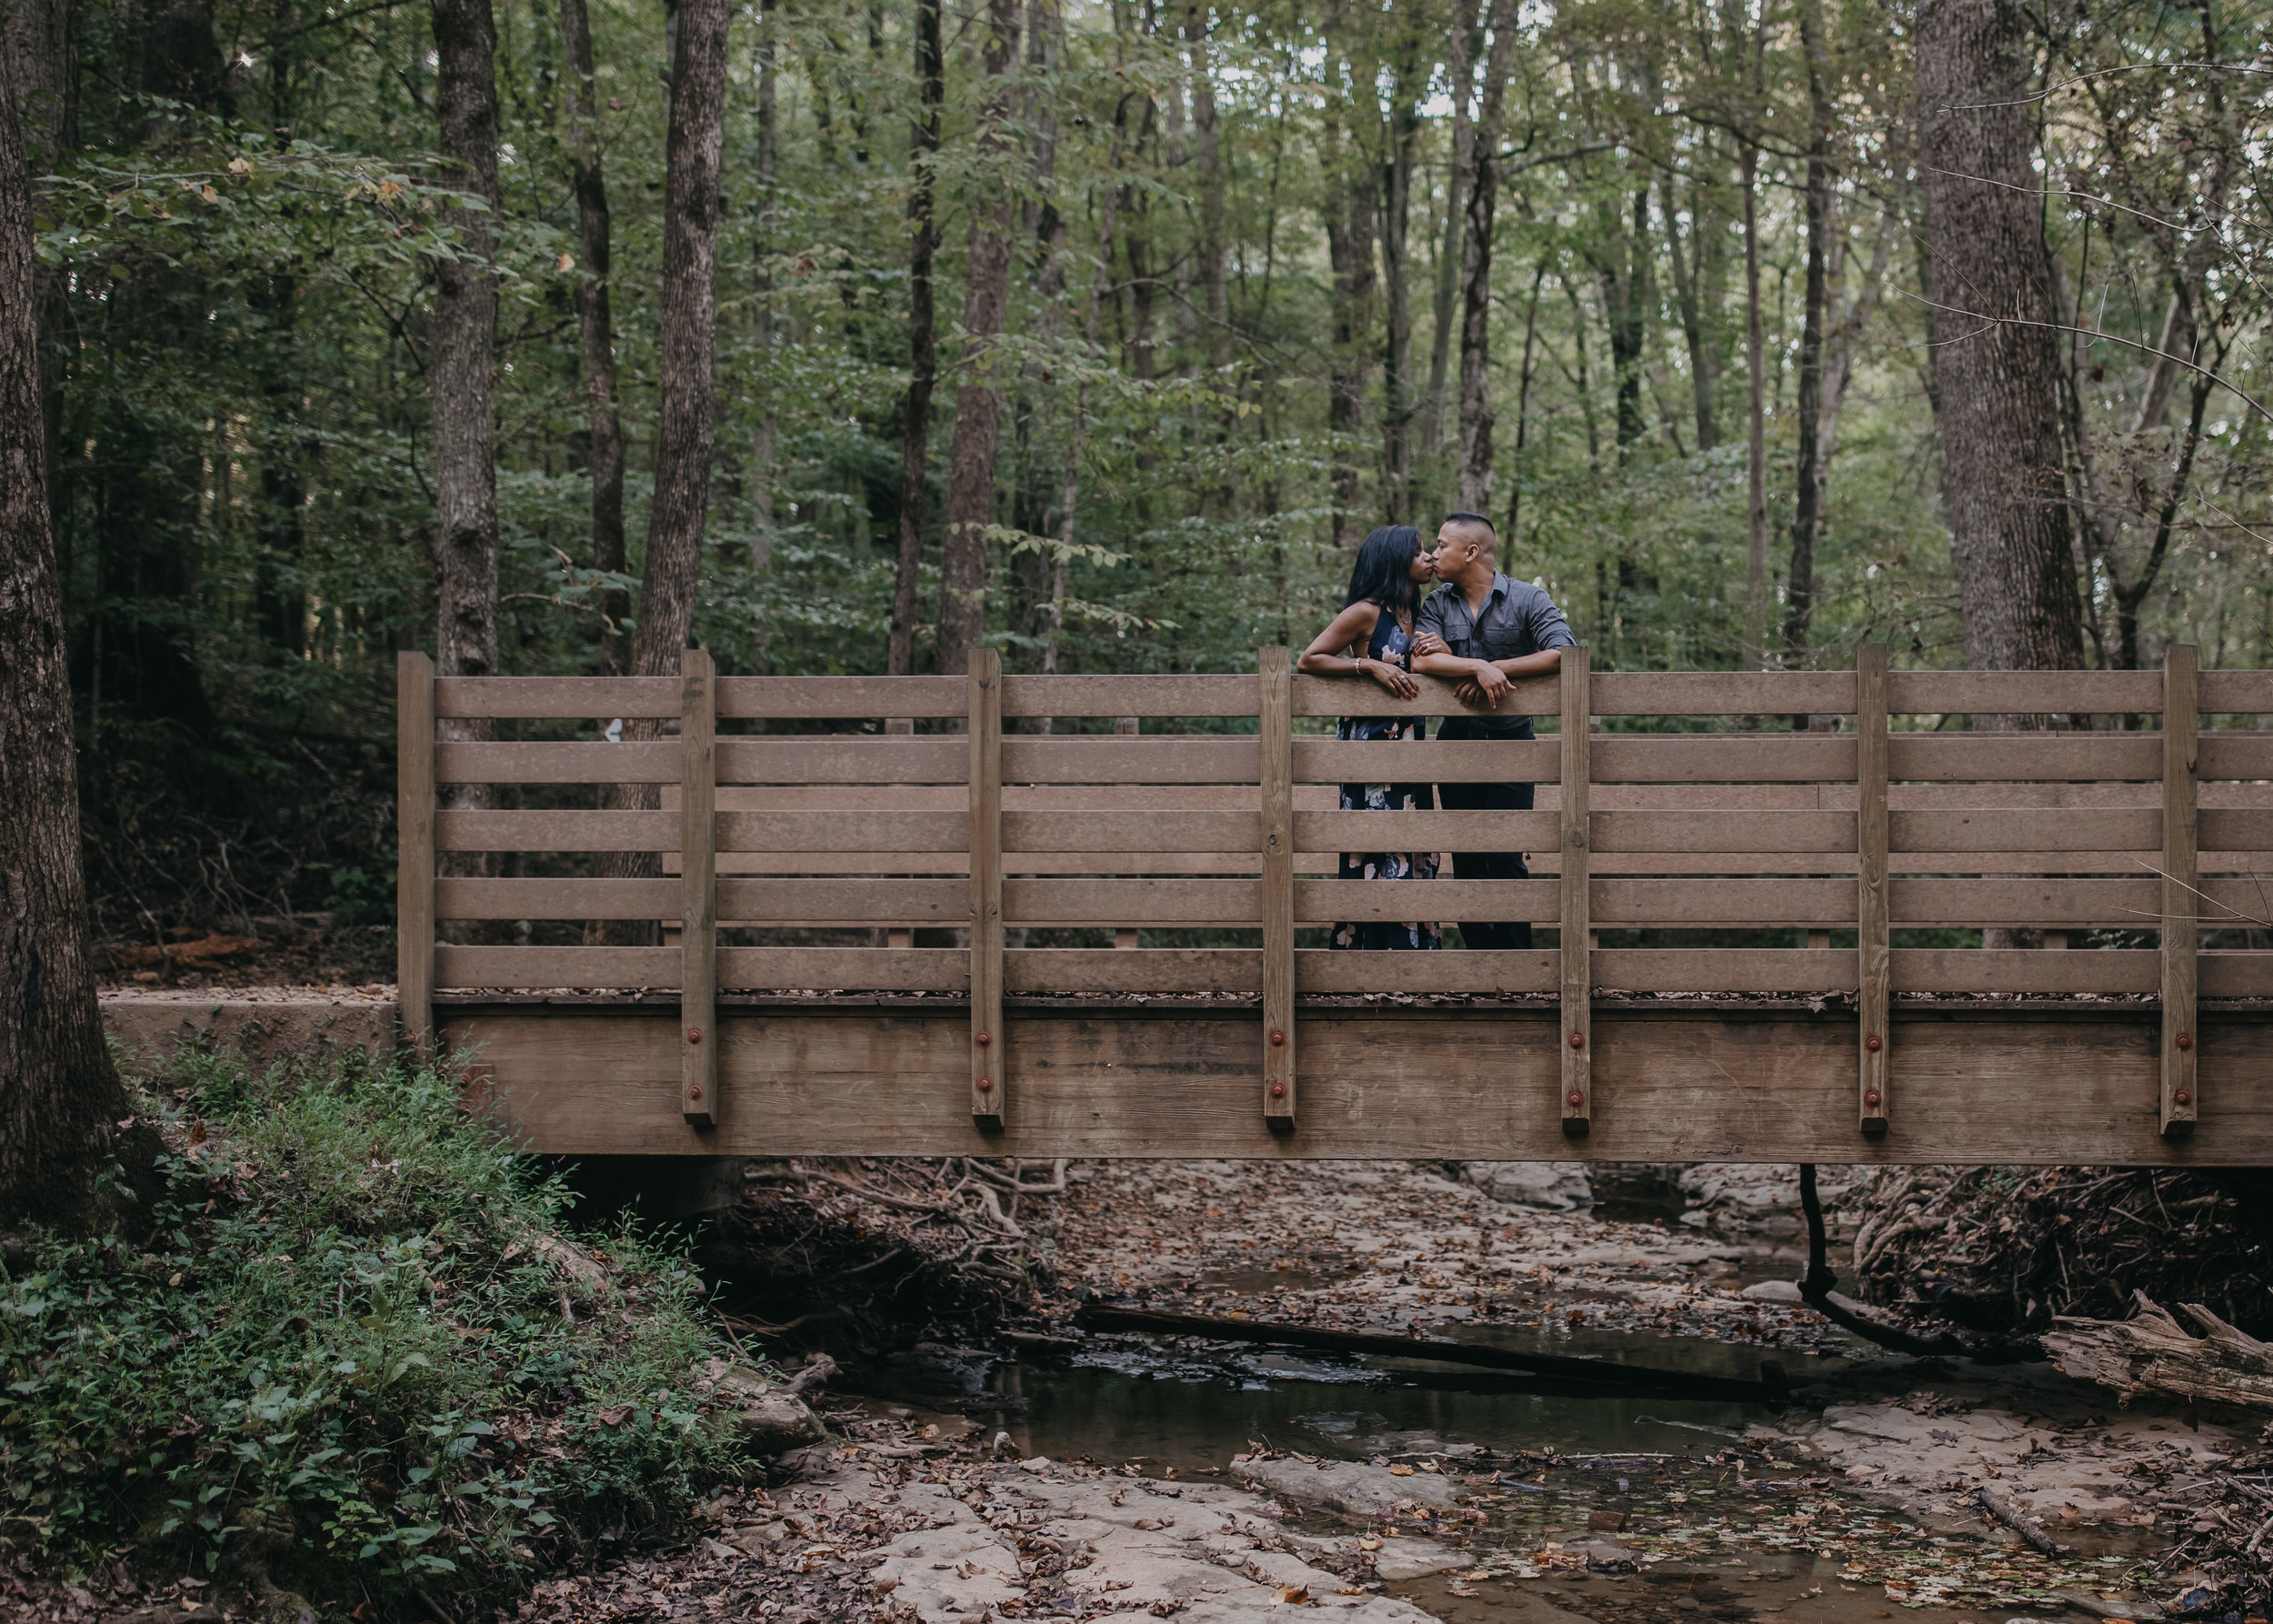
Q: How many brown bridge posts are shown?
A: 7